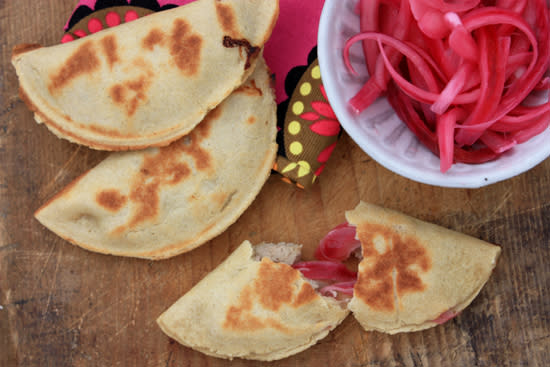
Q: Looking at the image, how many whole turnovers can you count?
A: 2